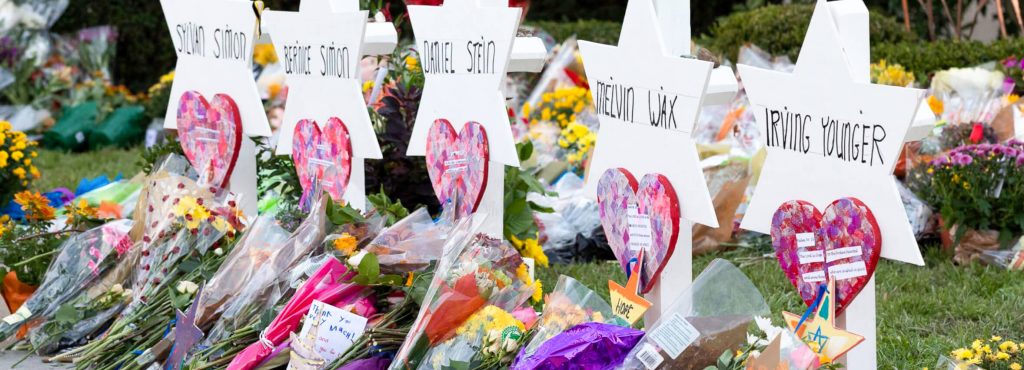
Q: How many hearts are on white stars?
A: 5